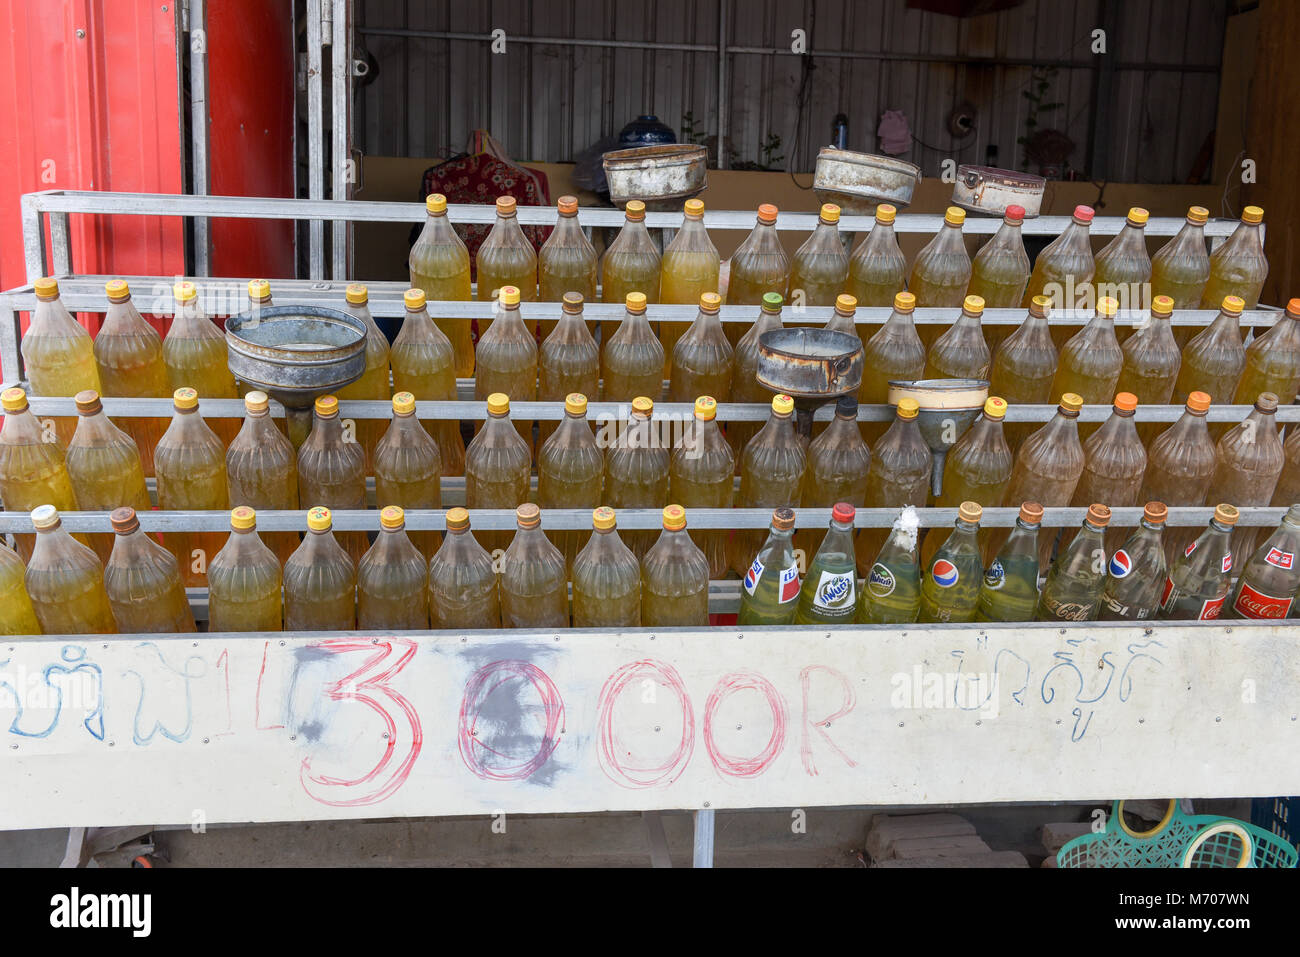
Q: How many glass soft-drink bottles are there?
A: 9